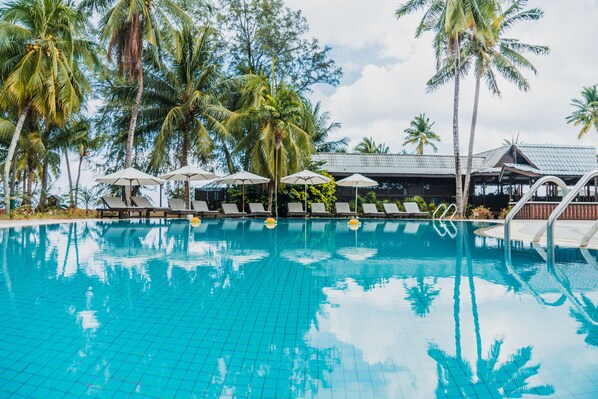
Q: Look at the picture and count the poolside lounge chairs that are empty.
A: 12